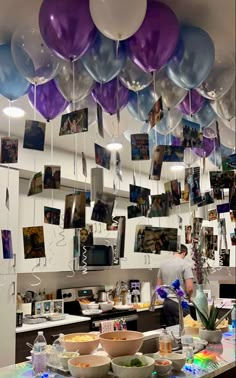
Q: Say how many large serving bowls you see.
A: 4